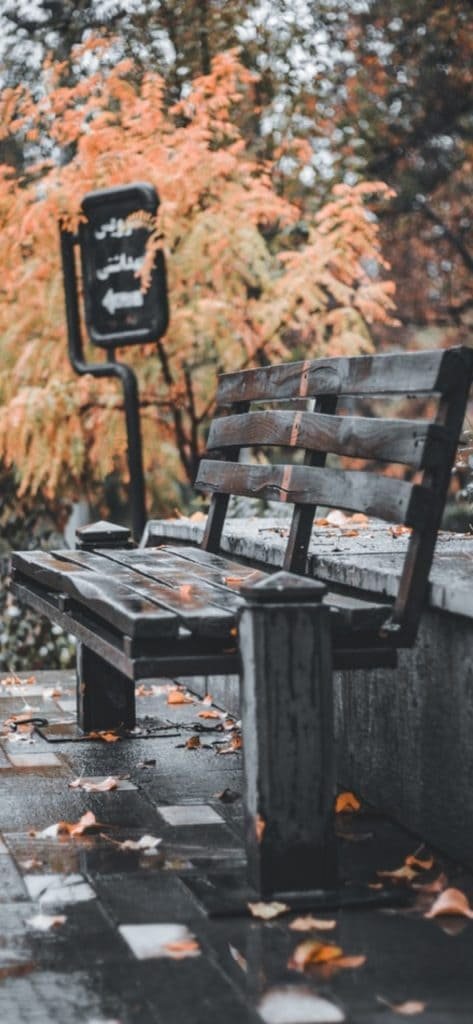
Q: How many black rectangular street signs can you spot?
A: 1